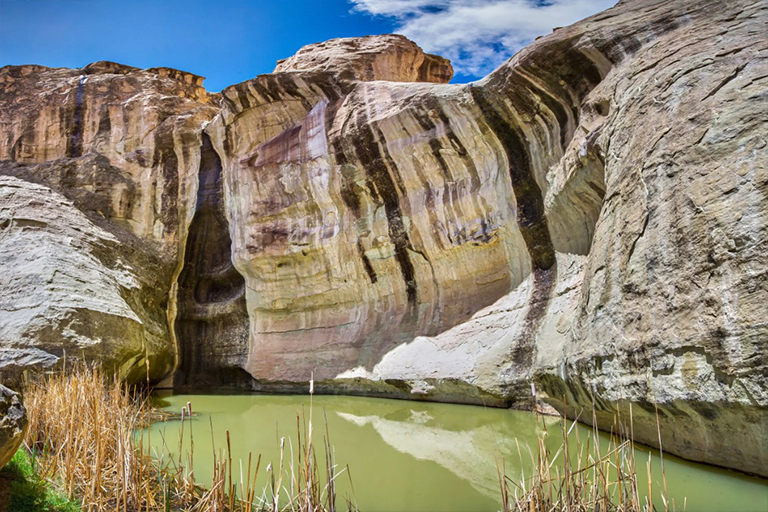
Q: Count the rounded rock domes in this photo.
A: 1